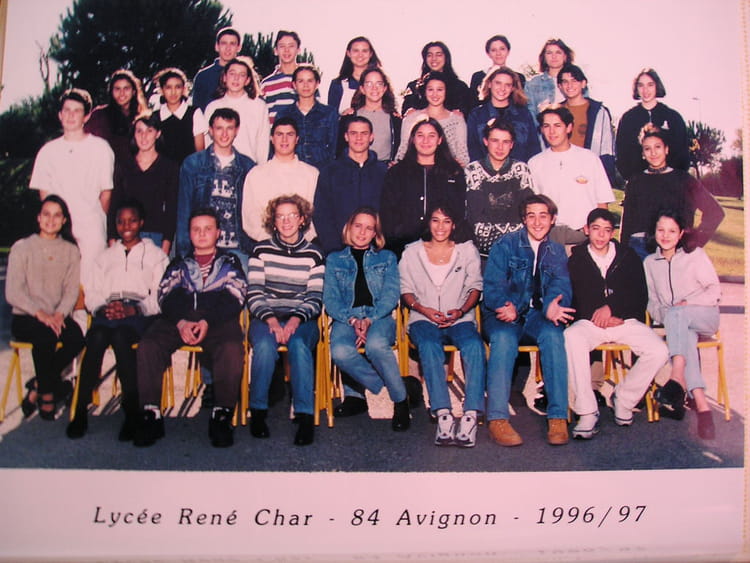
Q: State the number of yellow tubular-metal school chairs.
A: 9